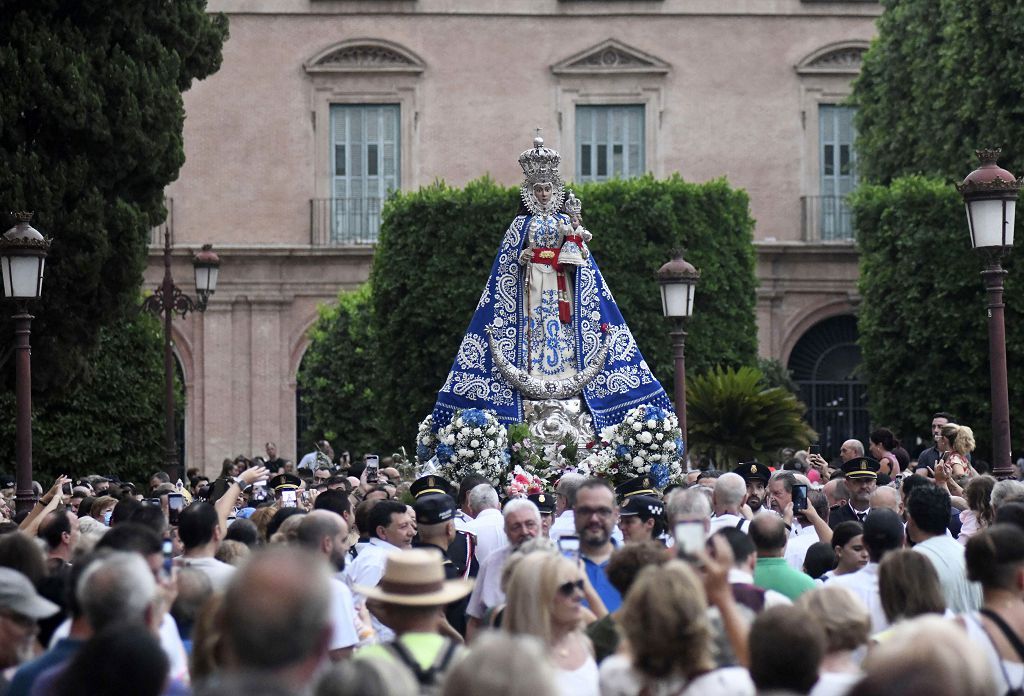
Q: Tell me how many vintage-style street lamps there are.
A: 4